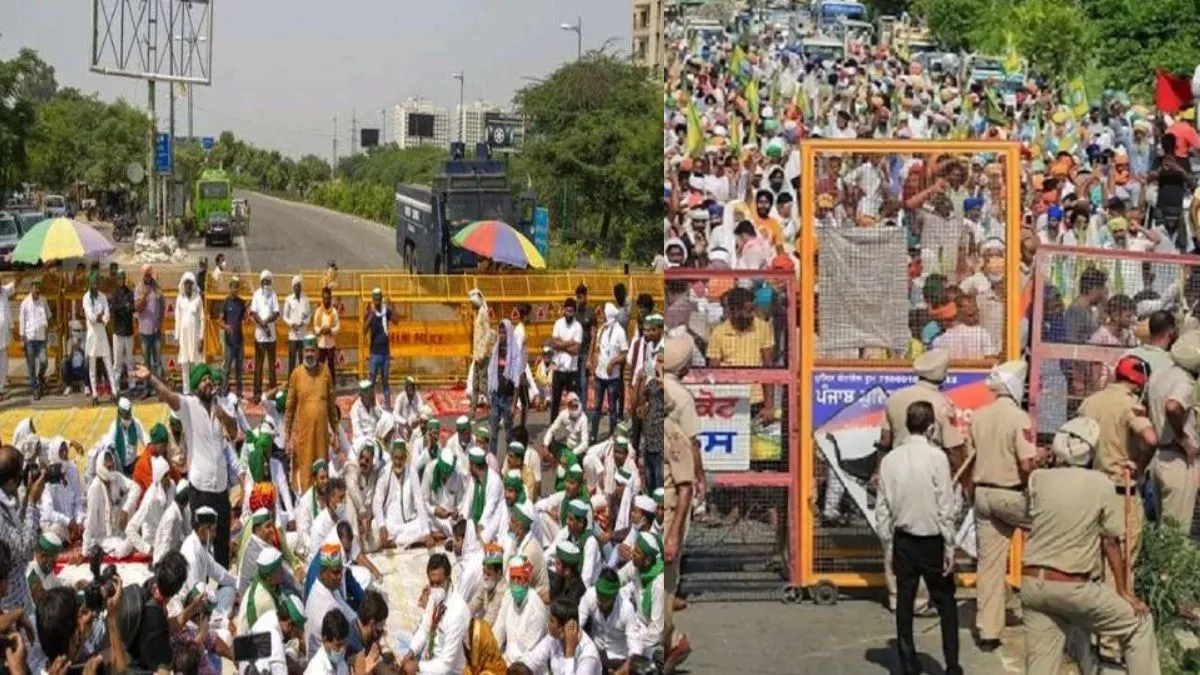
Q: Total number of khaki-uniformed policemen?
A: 7